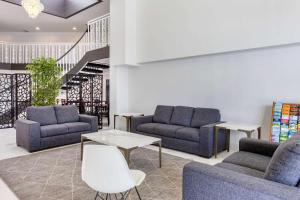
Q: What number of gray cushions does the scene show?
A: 13